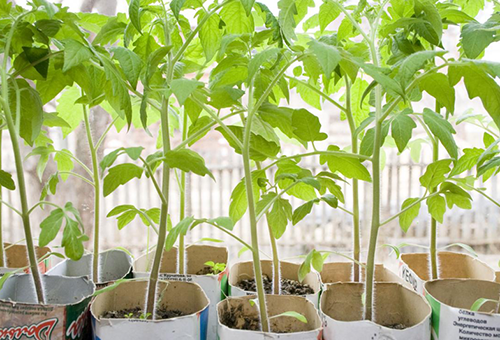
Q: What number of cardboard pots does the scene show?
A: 11